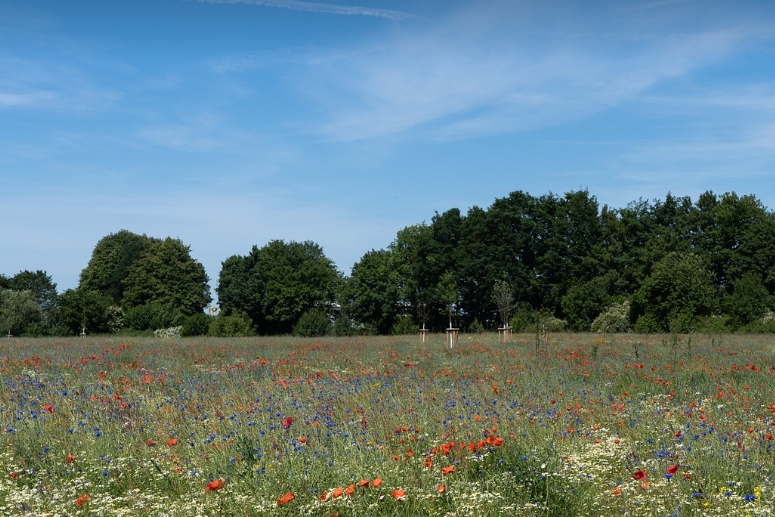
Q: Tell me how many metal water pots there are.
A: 0